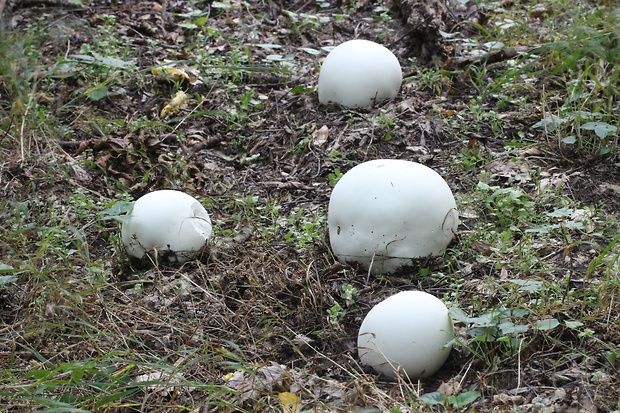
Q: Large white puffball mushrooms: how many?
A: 4